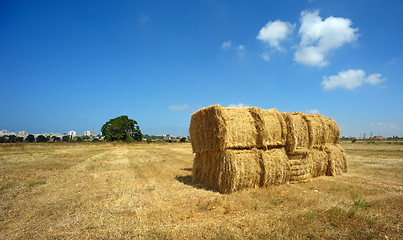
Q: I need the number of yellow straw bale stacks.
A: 1